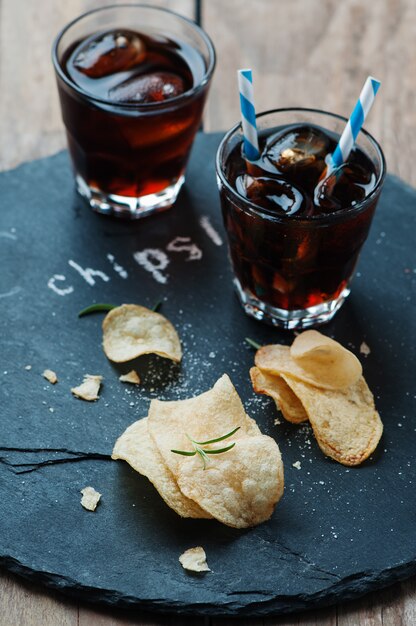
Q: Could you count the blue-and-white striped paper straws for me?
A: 2